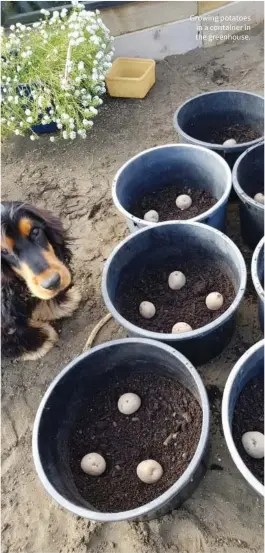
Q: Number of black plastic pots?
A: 7